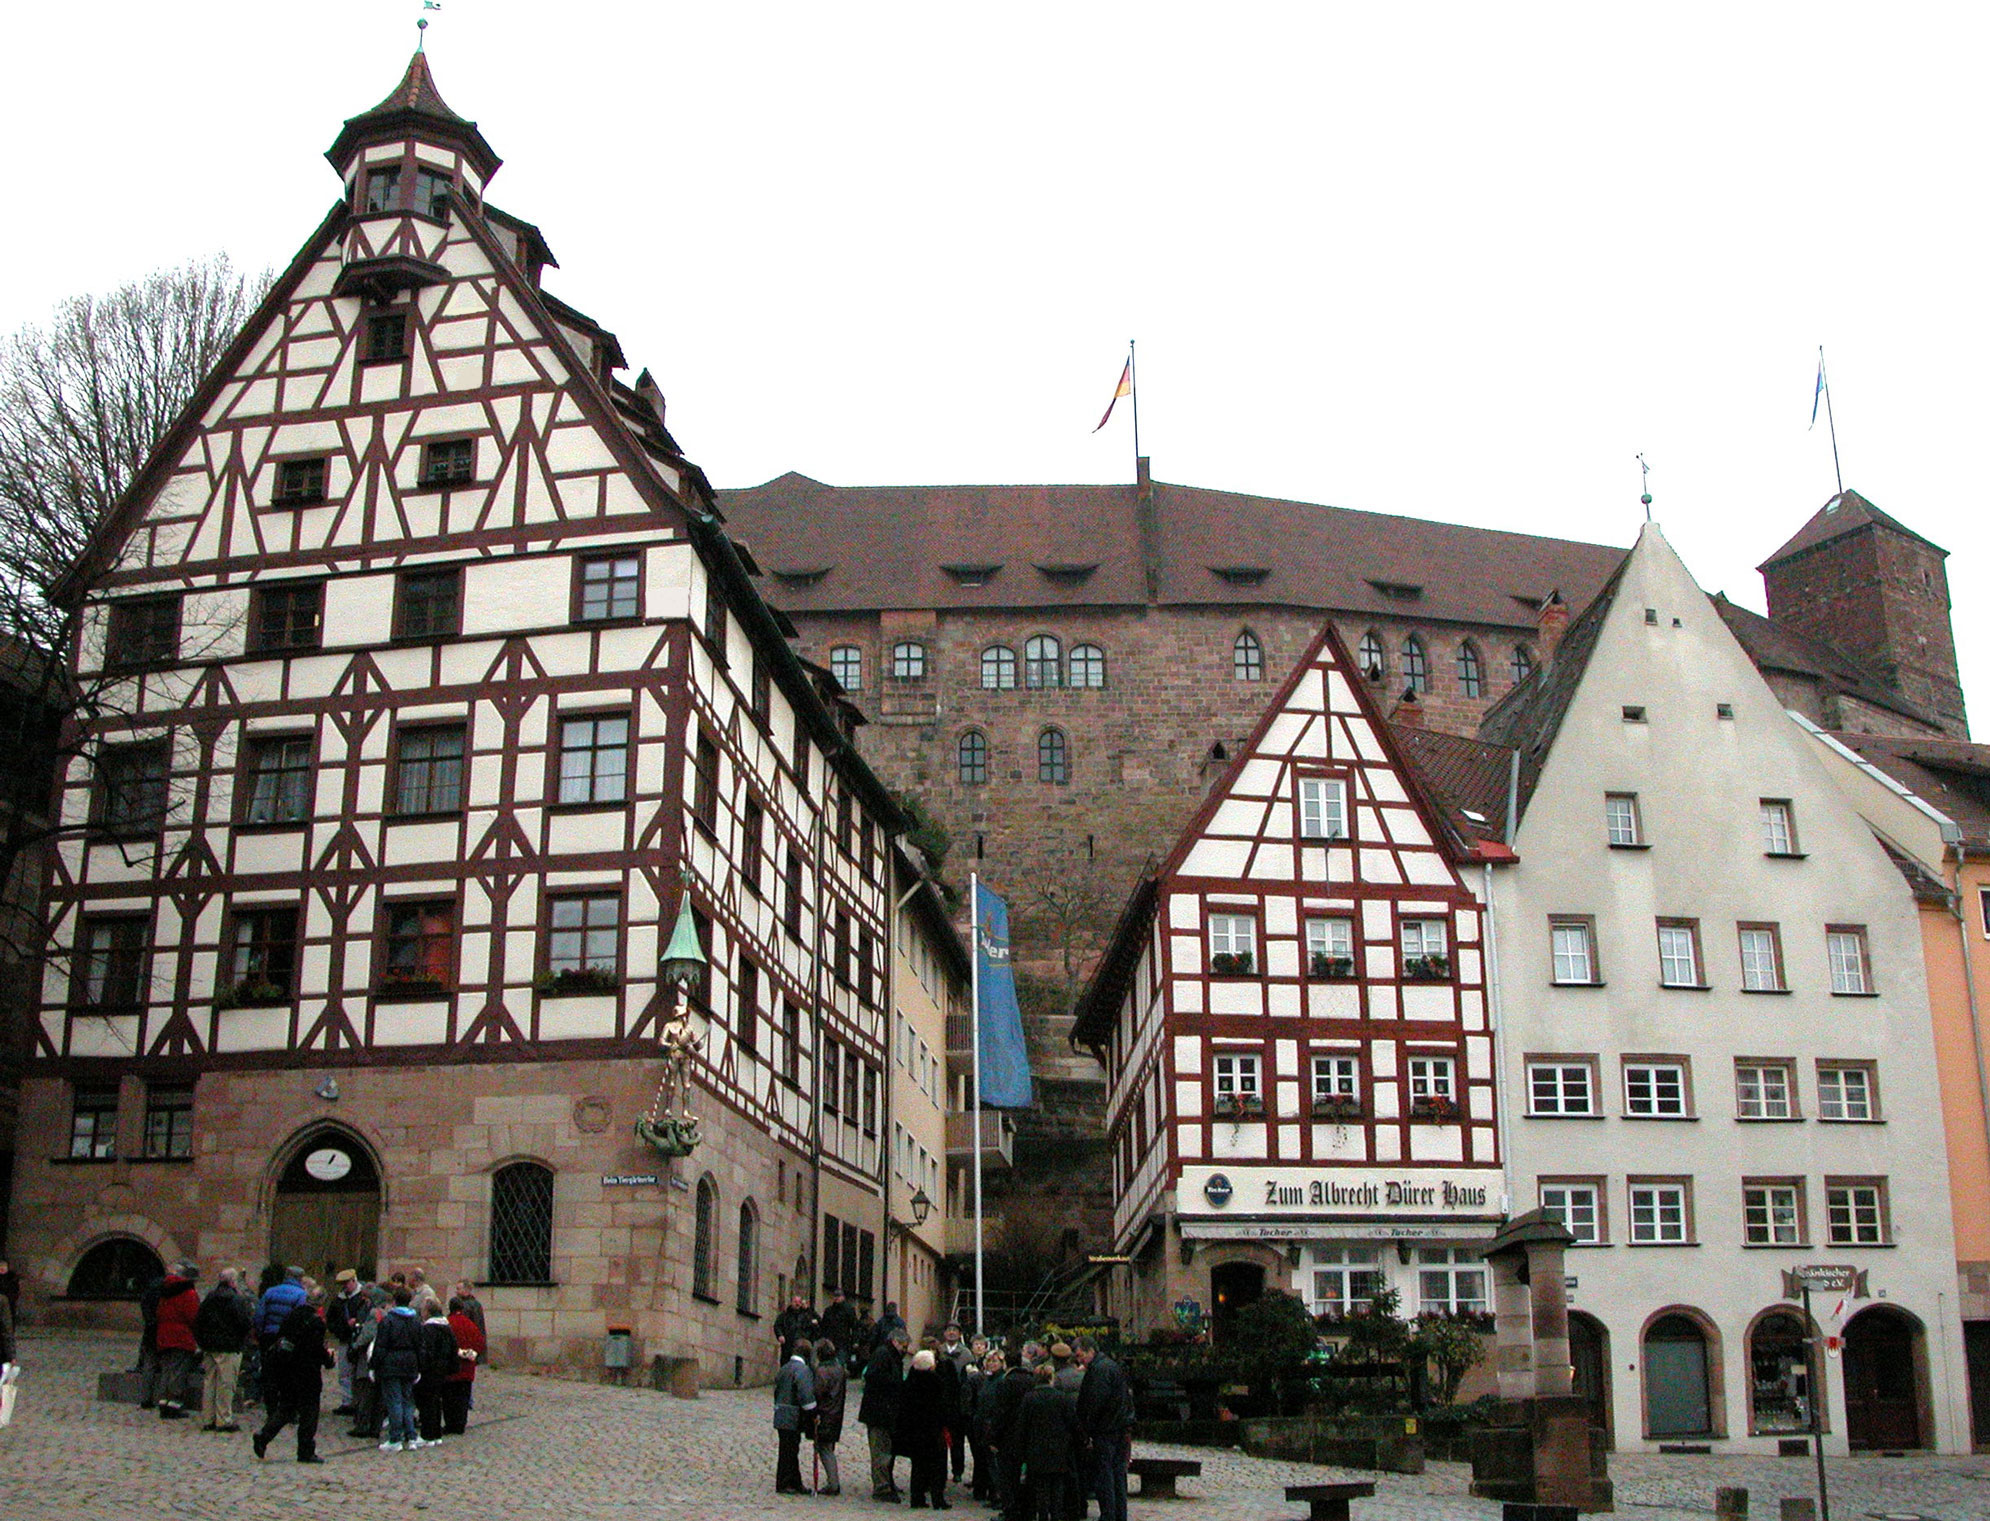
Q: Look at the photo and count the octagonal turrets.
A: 1